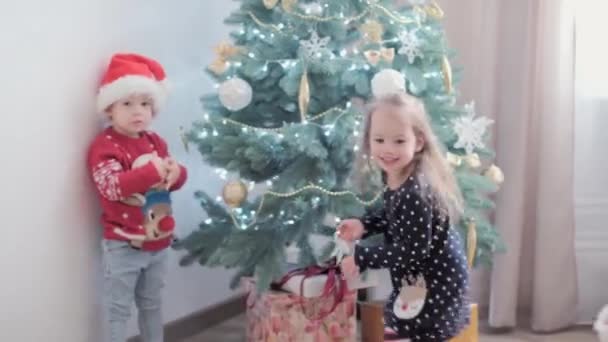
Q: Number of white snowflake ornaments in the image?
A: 3